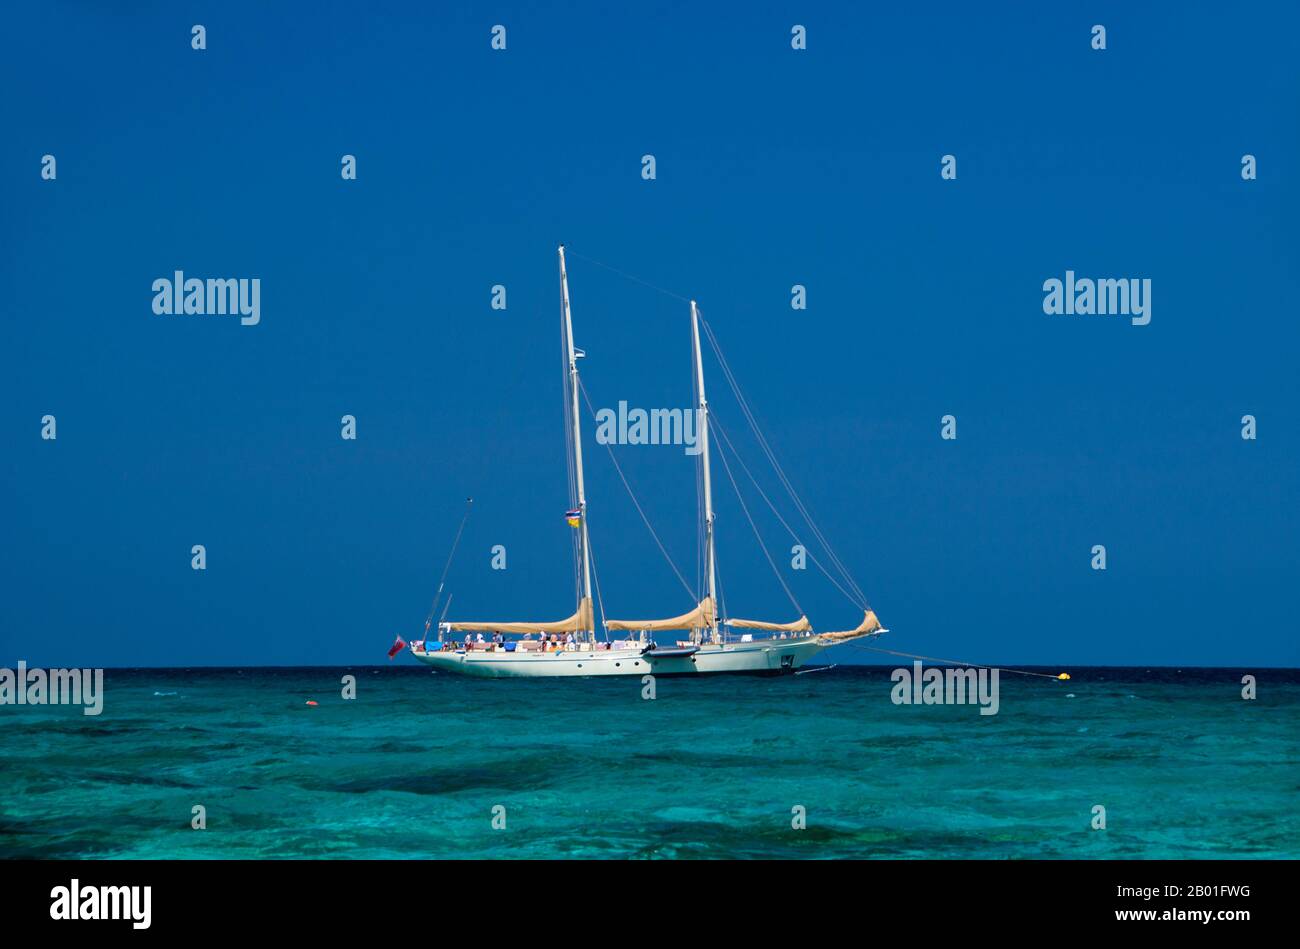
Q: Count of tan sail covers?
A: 4